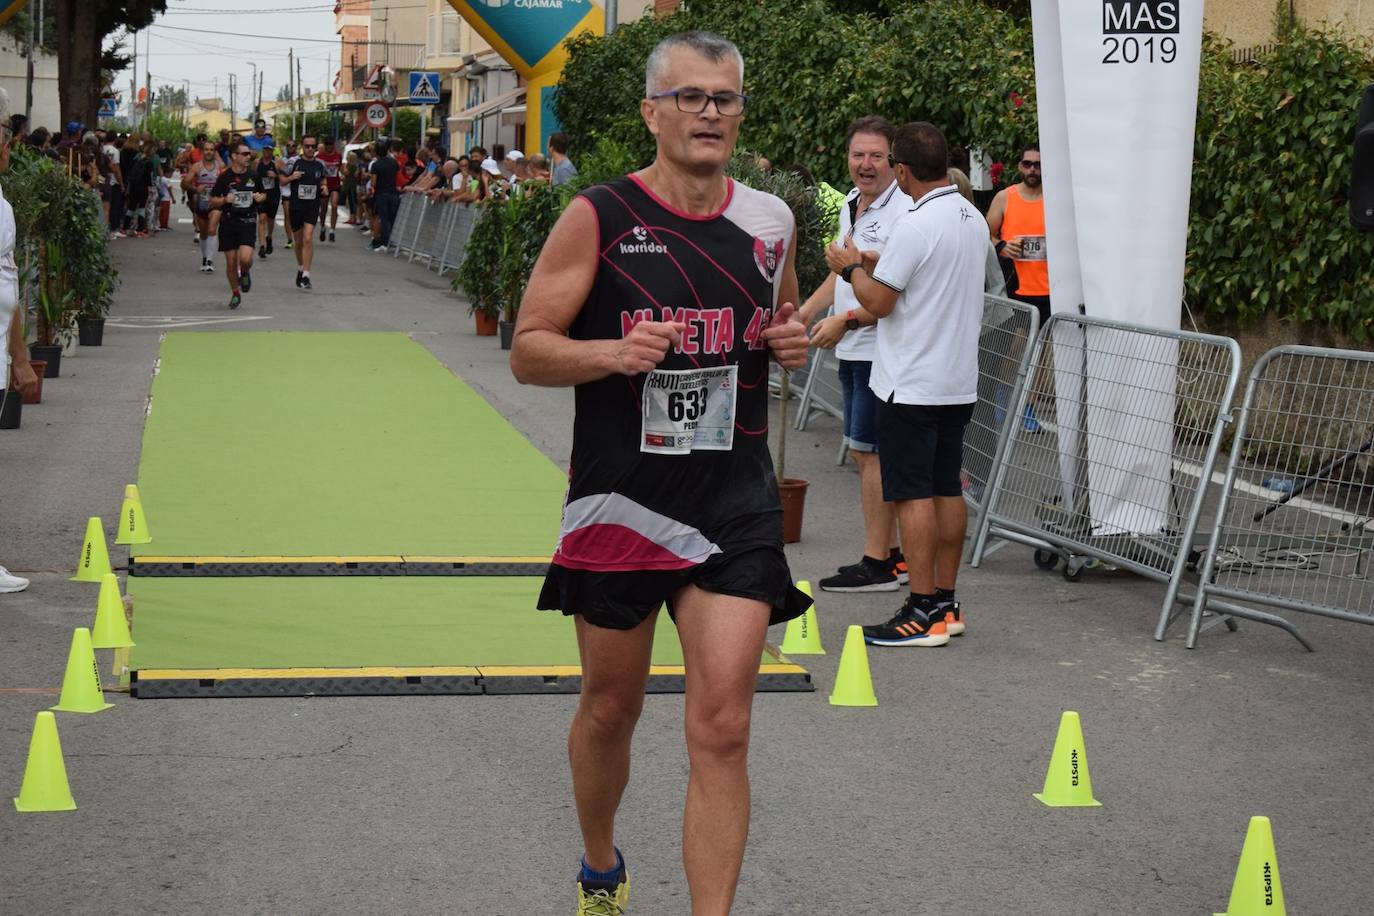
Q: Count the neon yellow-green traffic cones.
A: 9